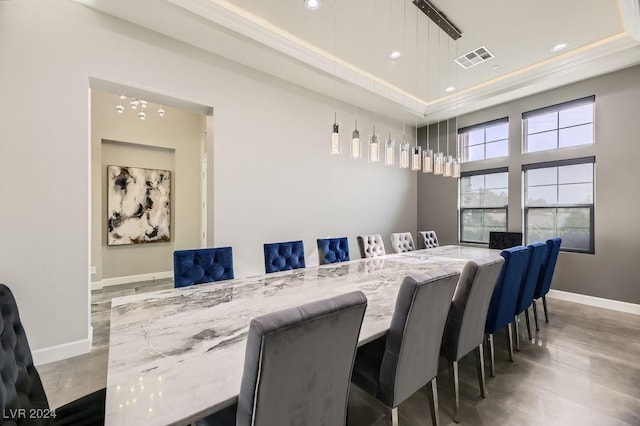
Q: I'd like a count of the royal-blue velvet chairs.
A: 6